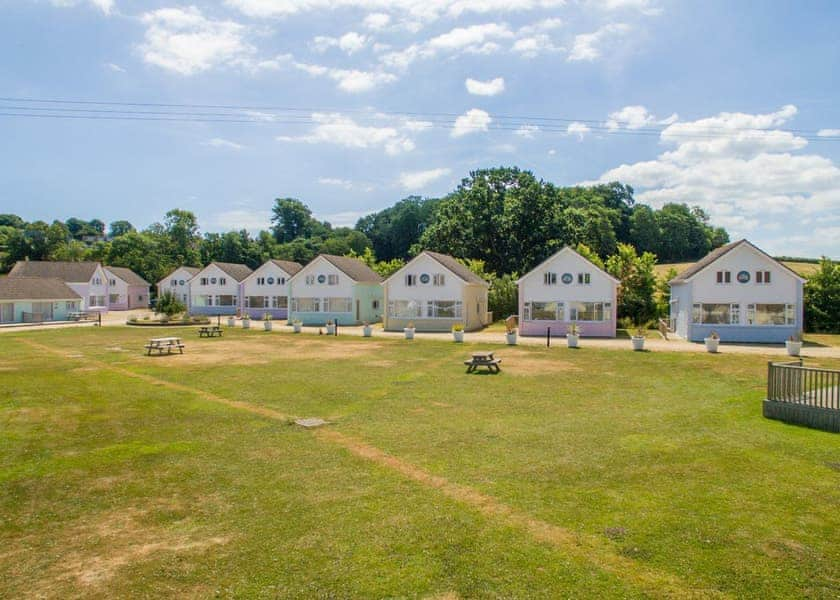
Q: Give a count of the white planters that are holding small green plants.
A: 13